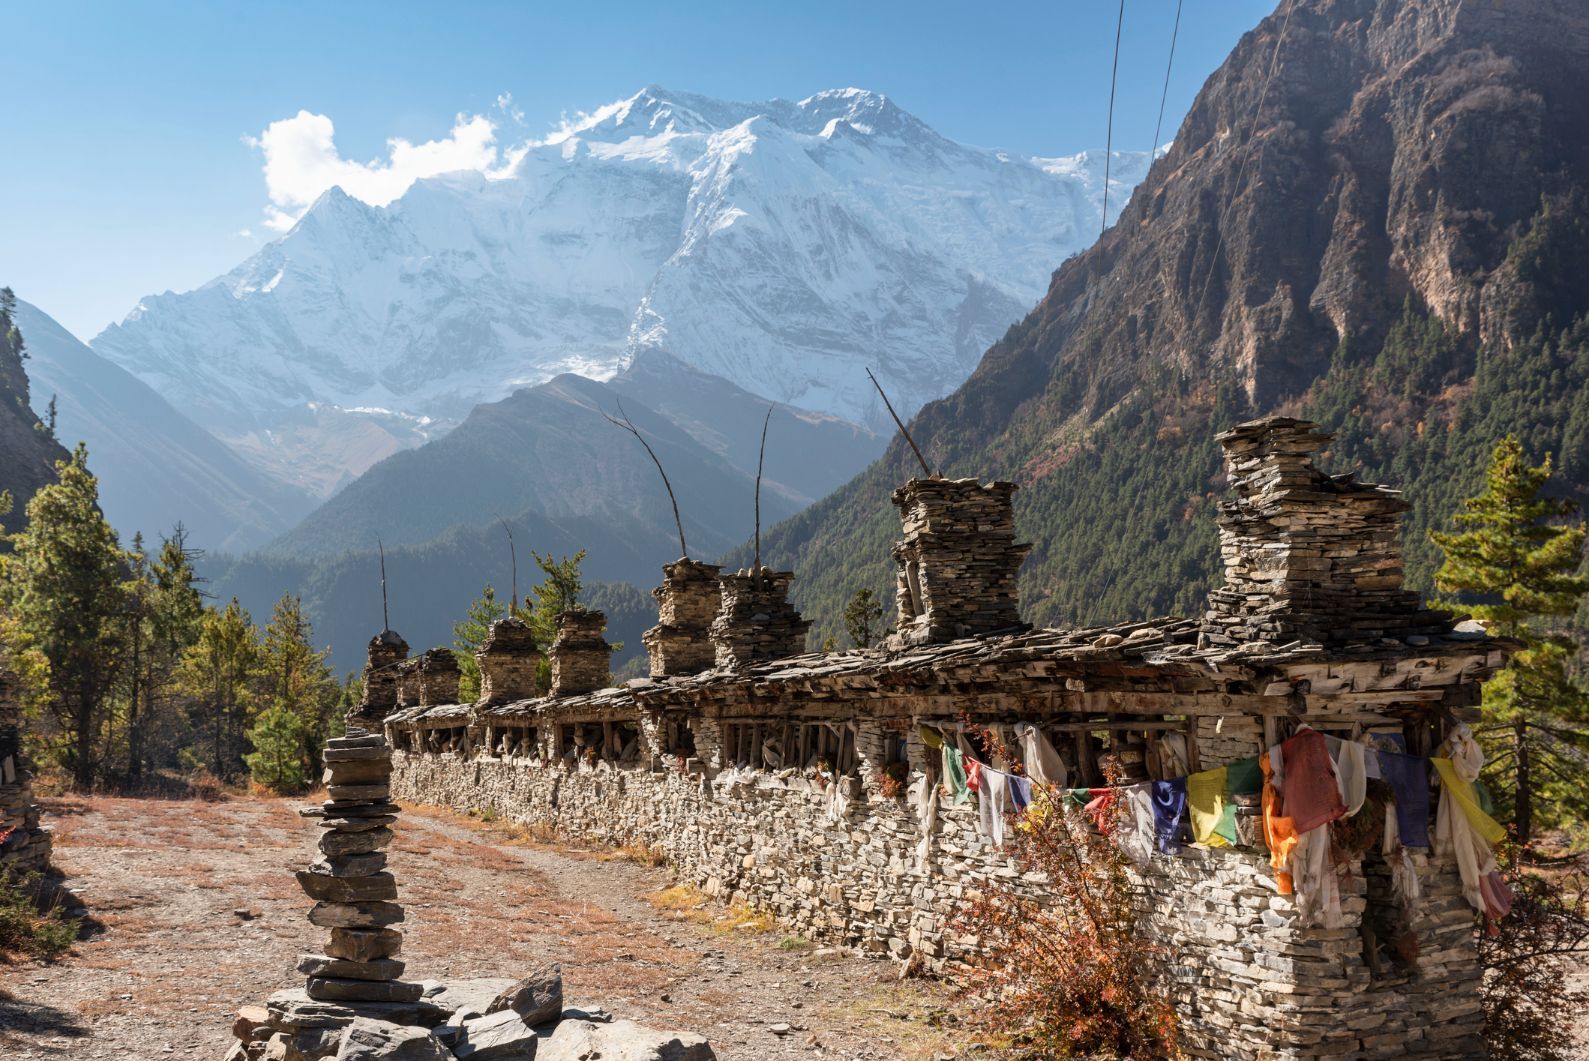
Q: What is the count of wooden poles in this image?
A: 5